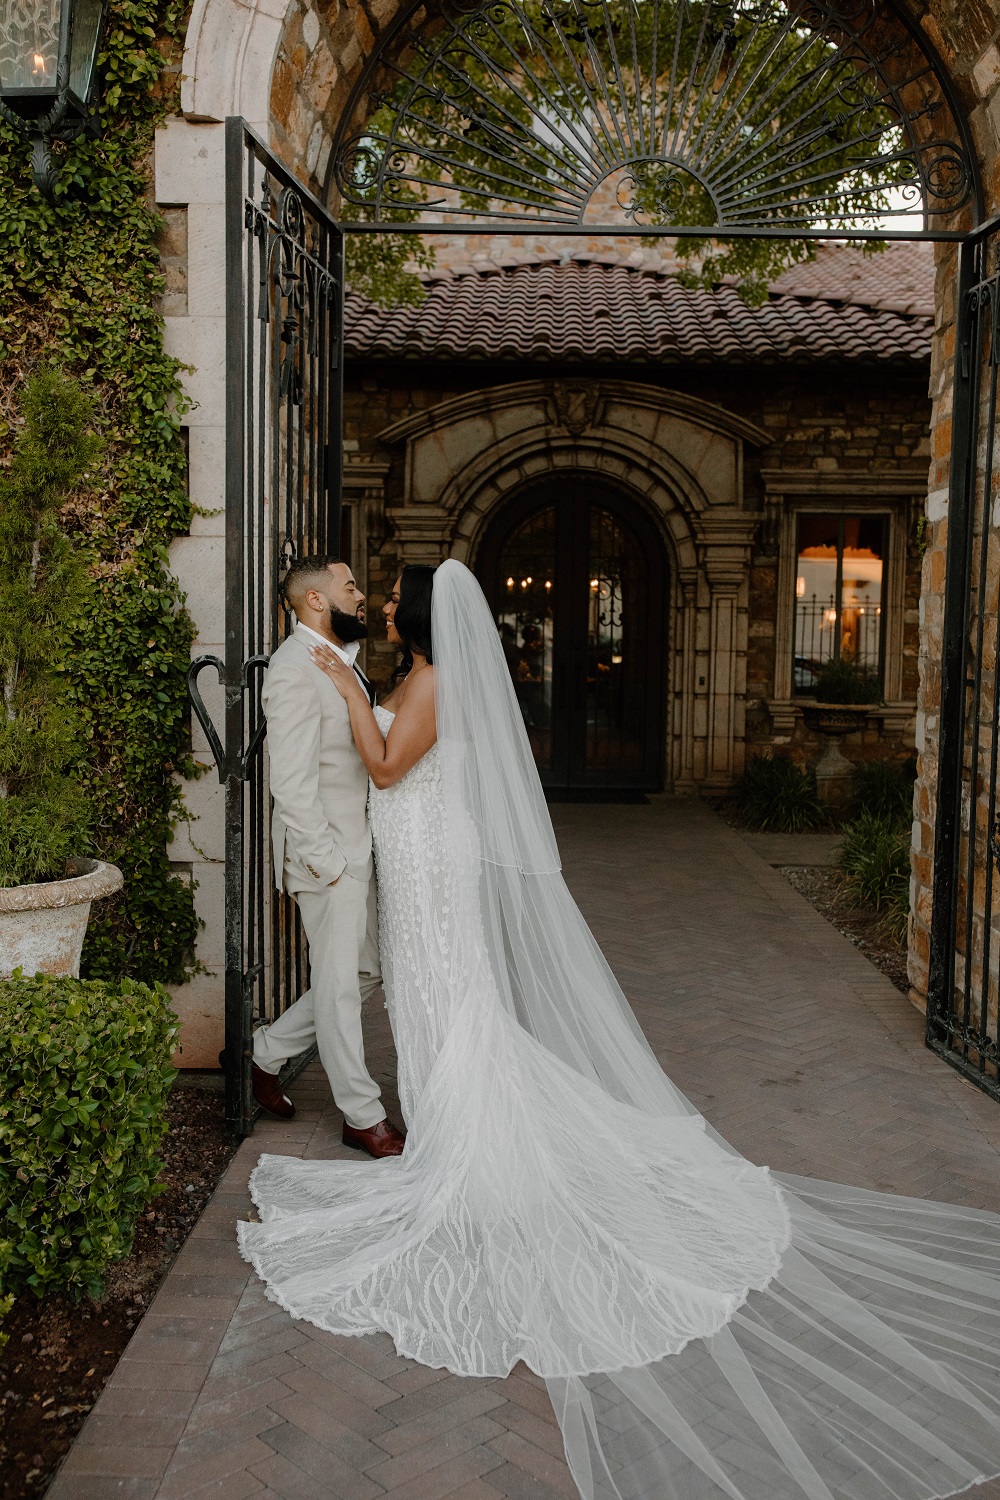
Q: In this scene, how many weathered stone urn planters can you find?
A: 2